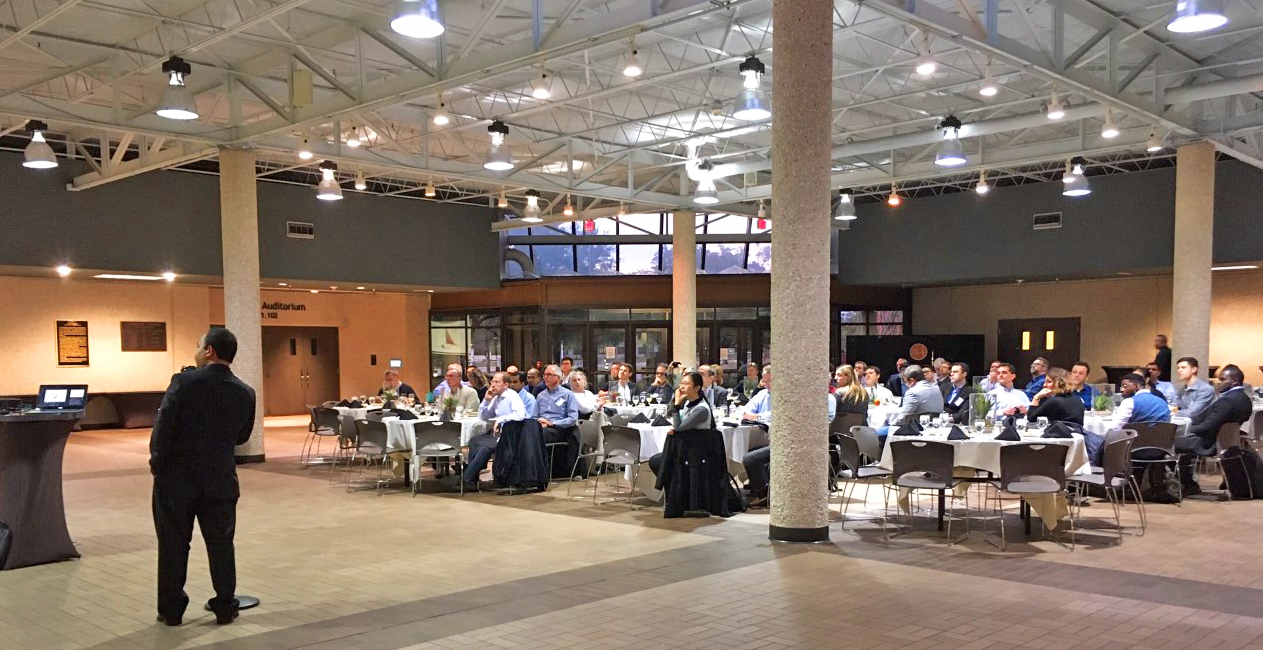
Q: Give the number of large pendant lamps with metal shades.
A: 12